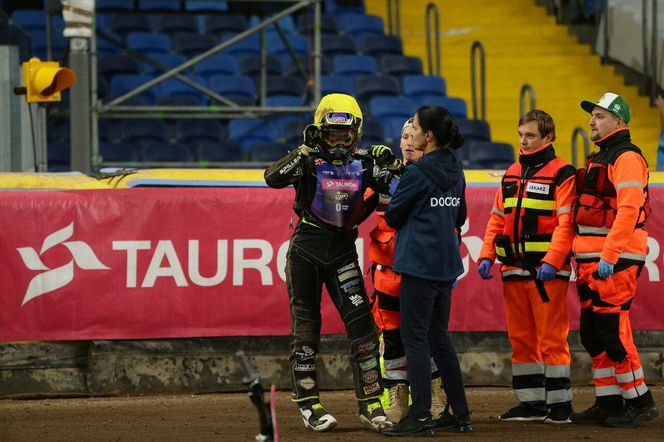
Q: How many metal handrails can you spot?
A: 5